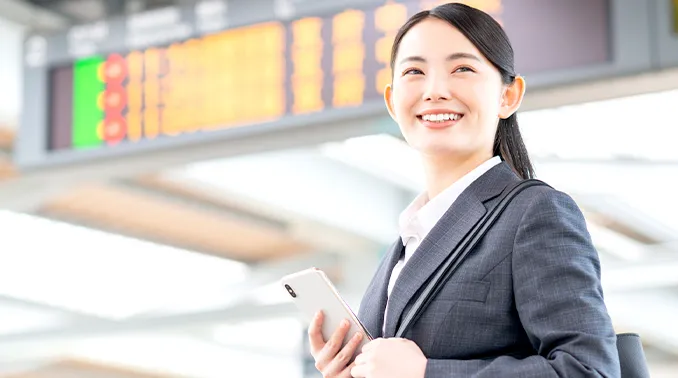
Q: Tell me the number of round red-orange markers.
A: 3